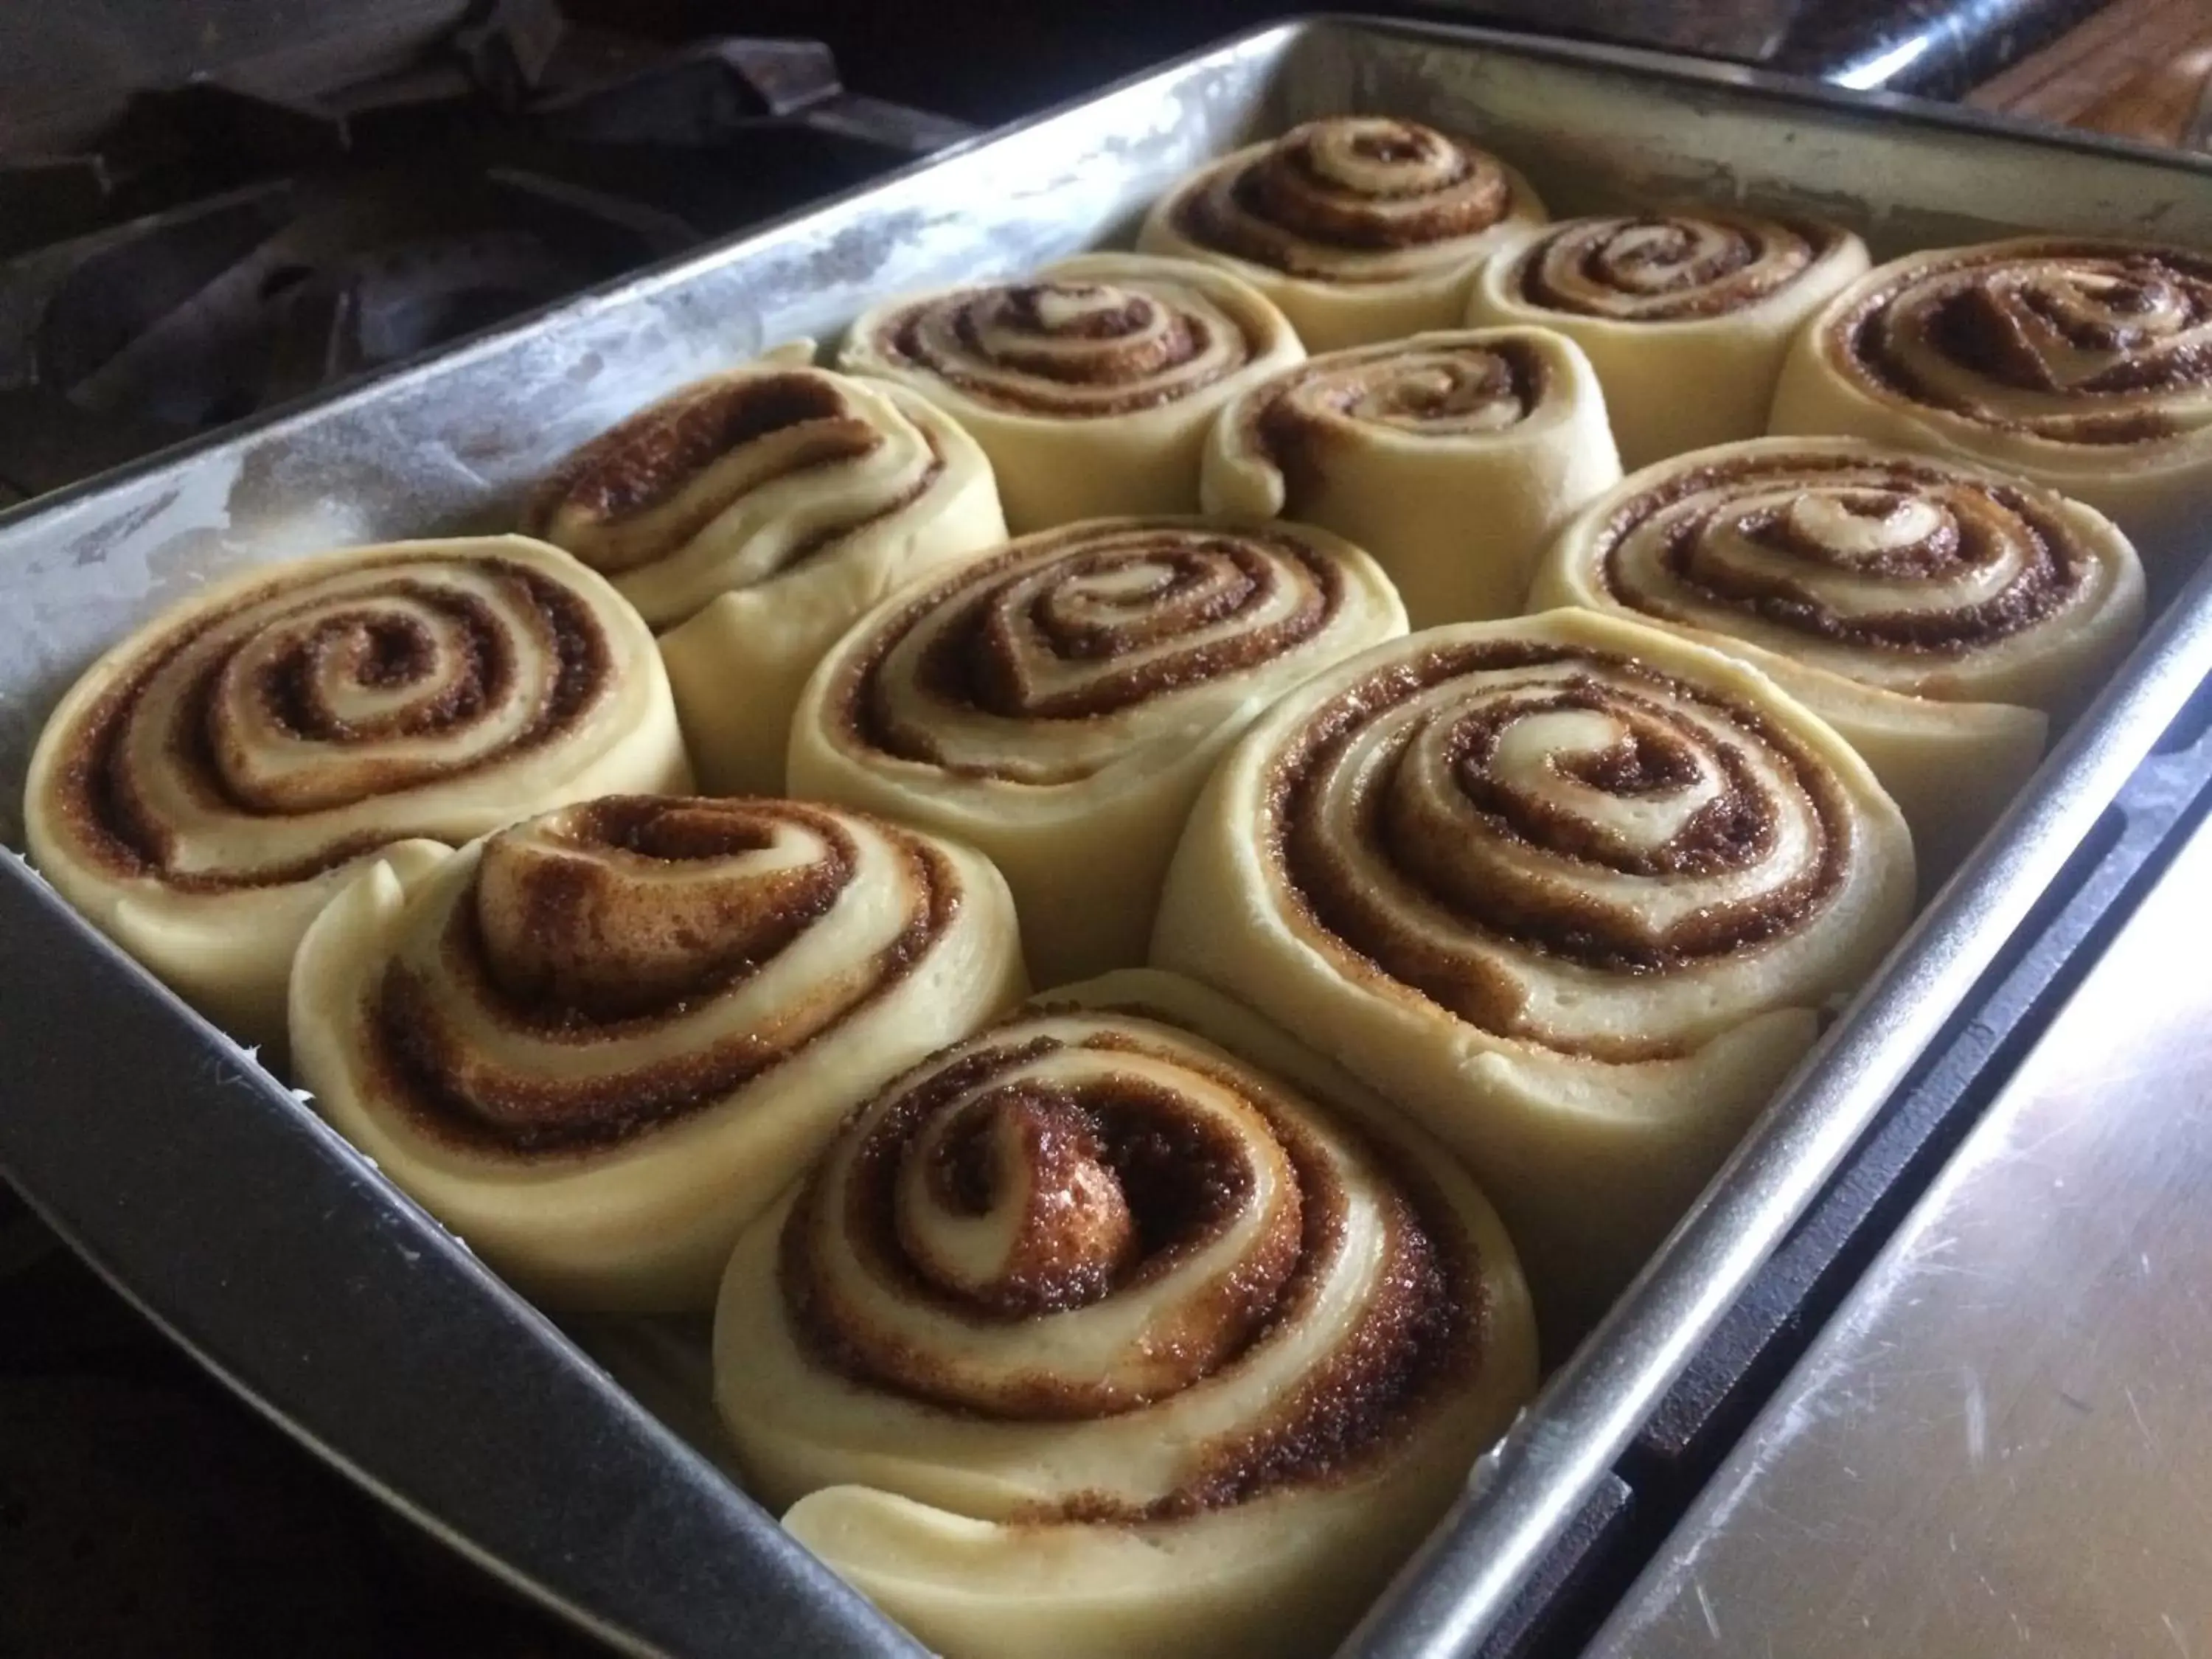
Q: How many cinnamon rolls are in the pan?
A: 12